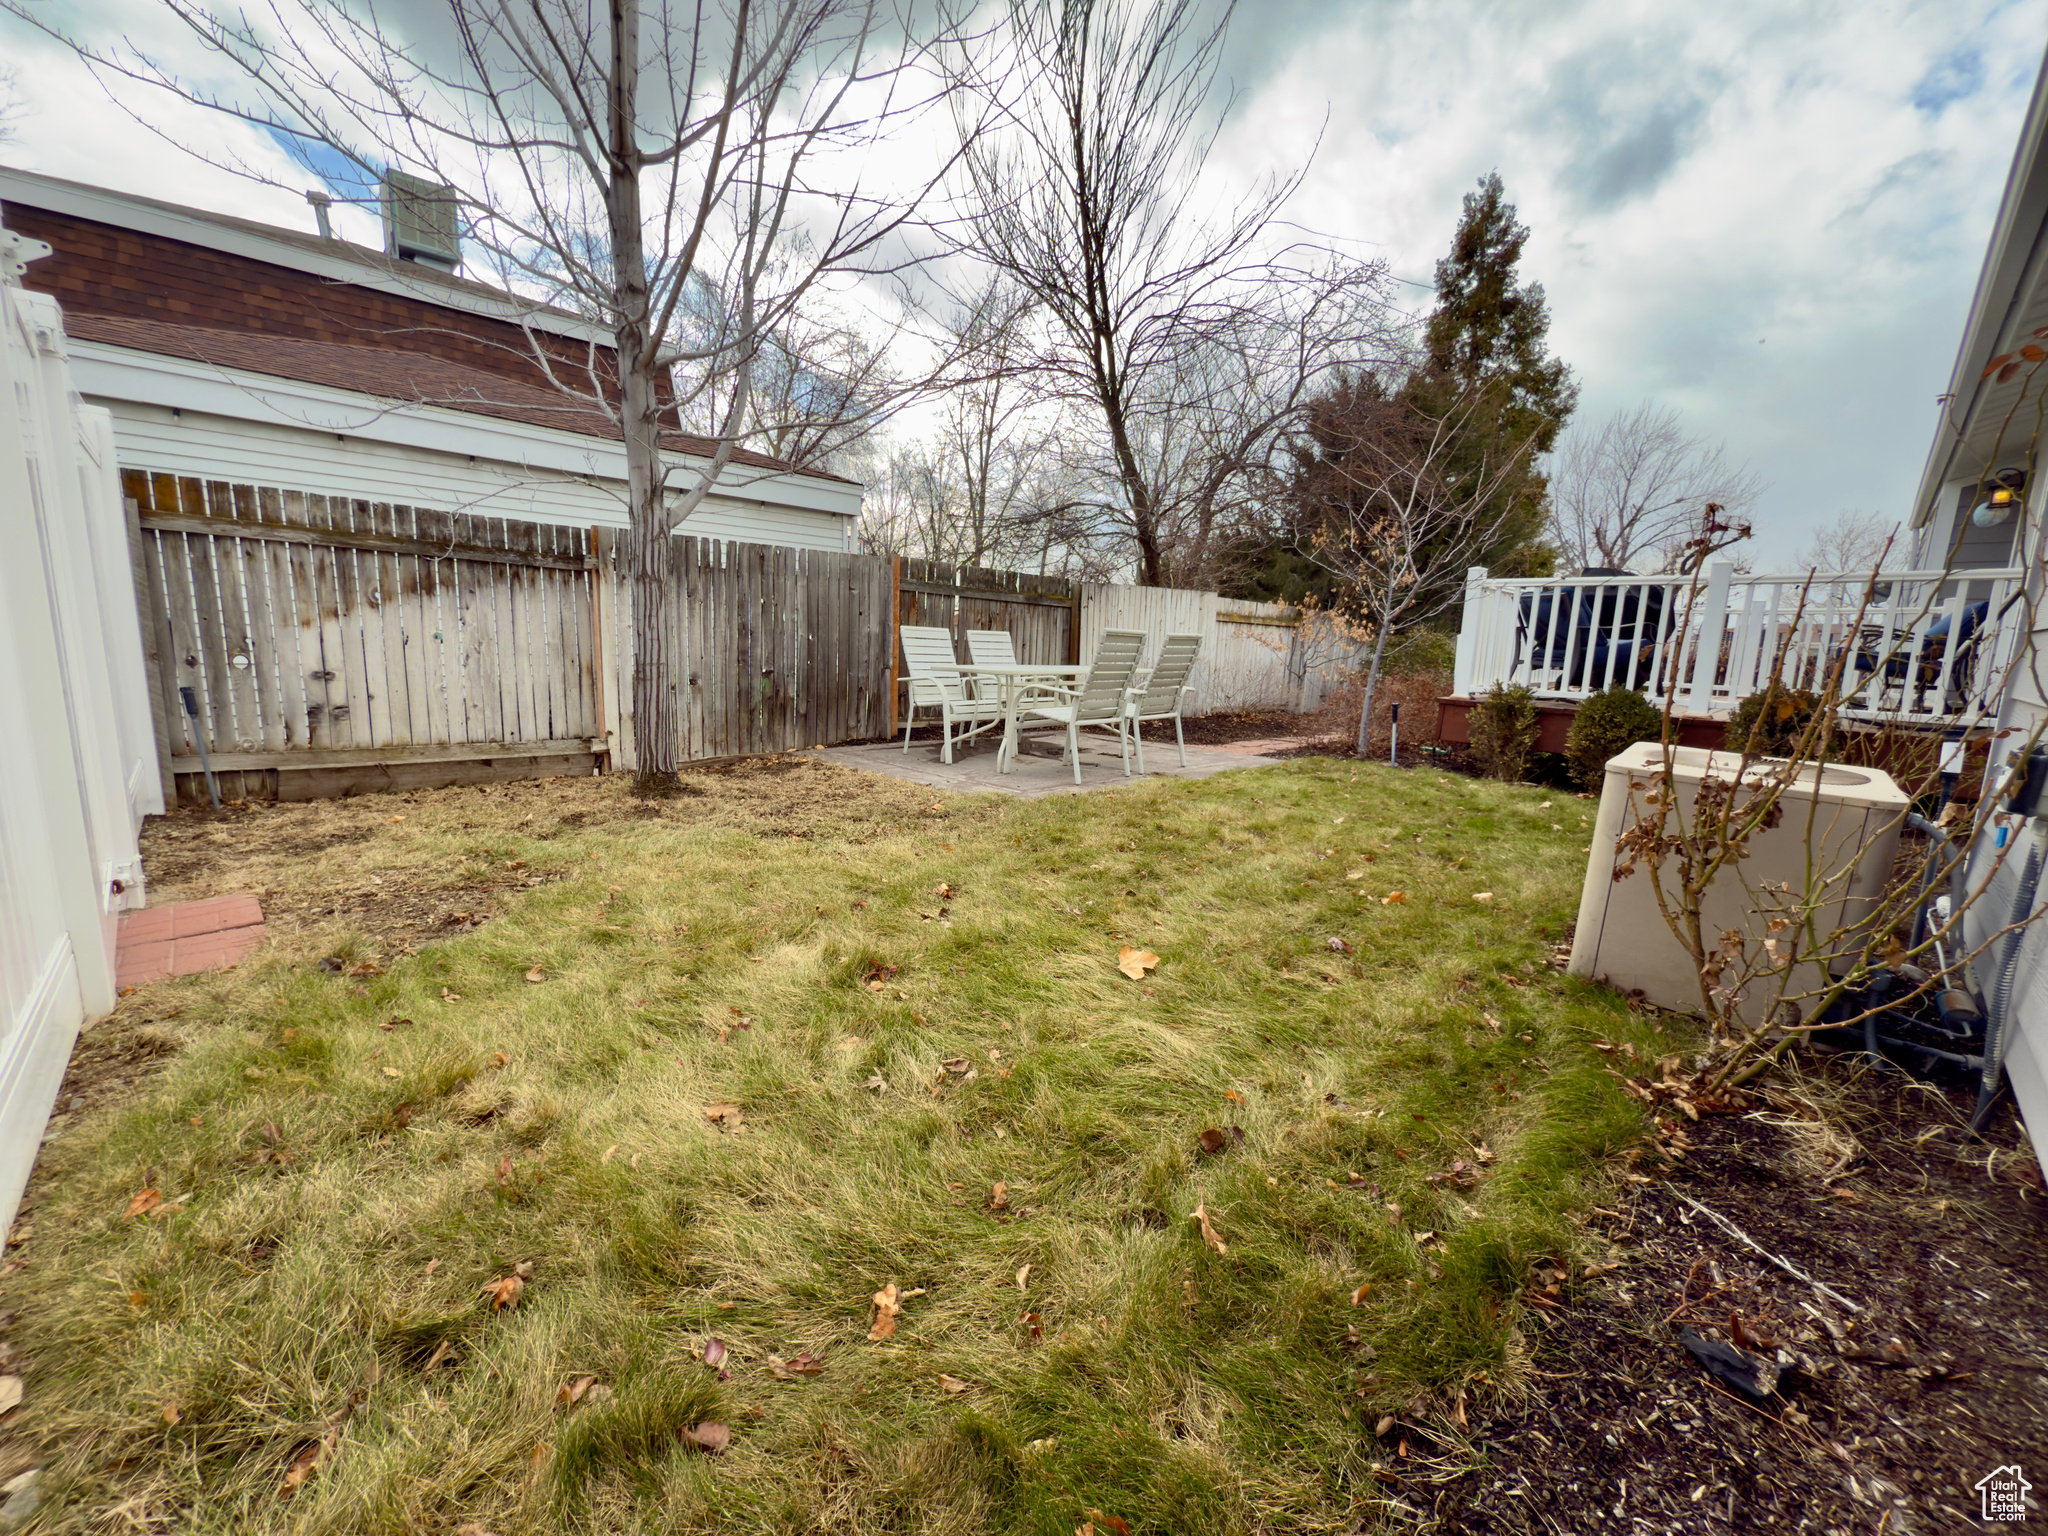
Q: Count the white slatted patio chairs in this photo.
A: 4